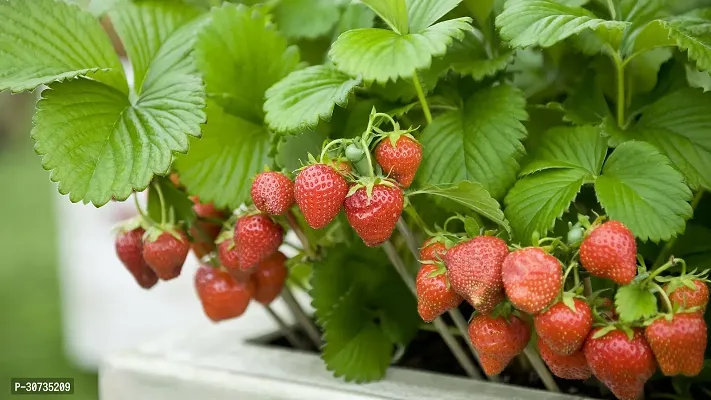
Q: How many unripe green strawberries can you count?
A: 2